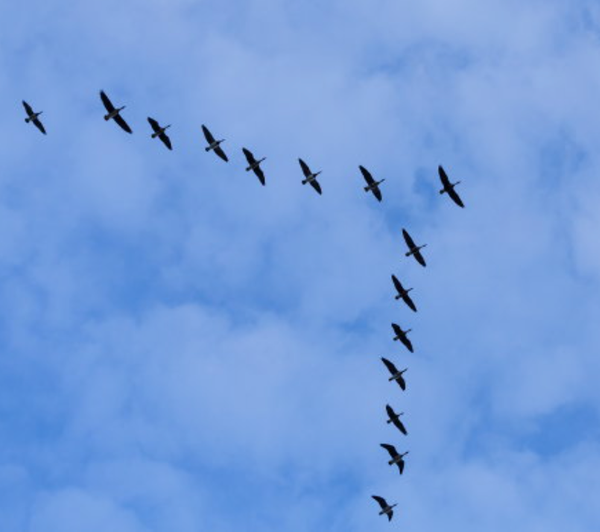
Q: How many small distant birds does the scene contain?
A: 15